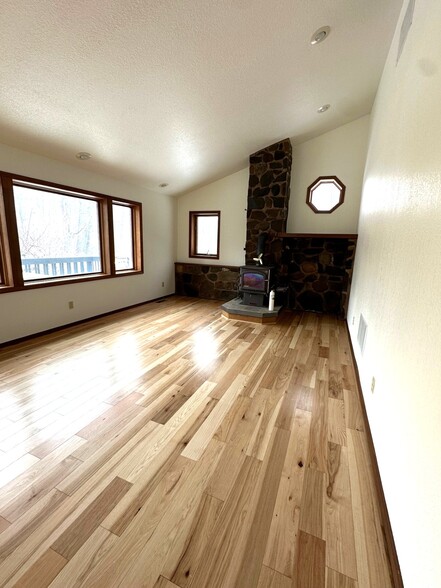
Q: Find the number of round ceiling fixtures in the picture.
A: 4